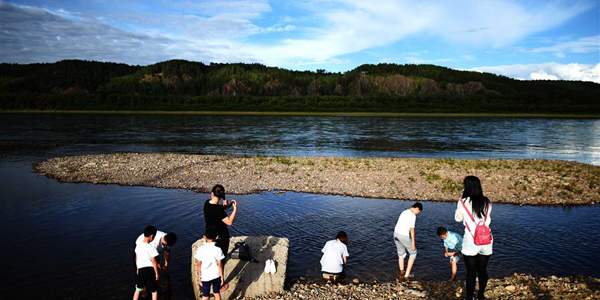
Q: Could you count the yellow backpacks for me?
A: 0